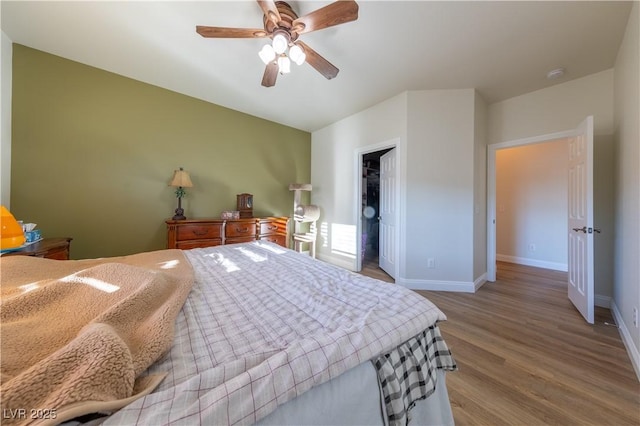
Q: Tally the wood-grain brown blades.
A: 5